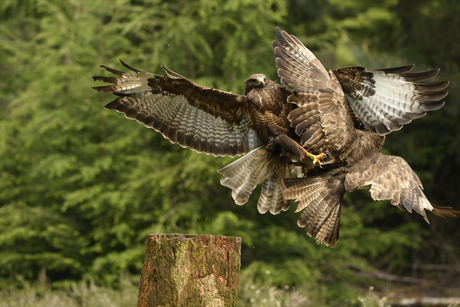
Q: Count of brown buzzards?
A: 2